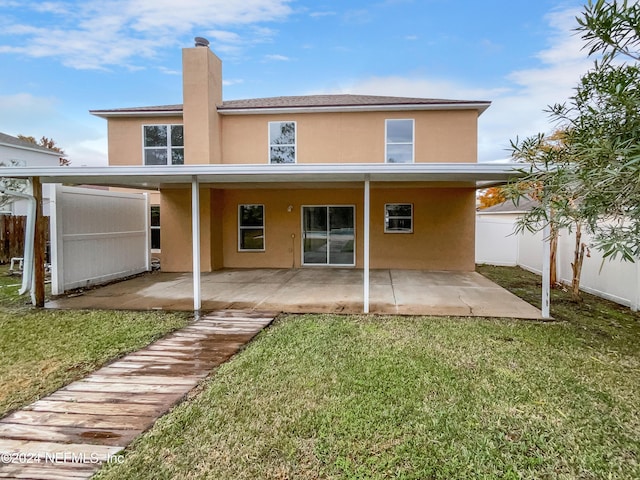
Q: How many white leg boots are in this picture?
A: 0